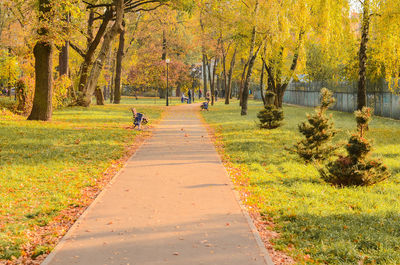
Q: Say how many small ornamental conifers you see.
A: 3